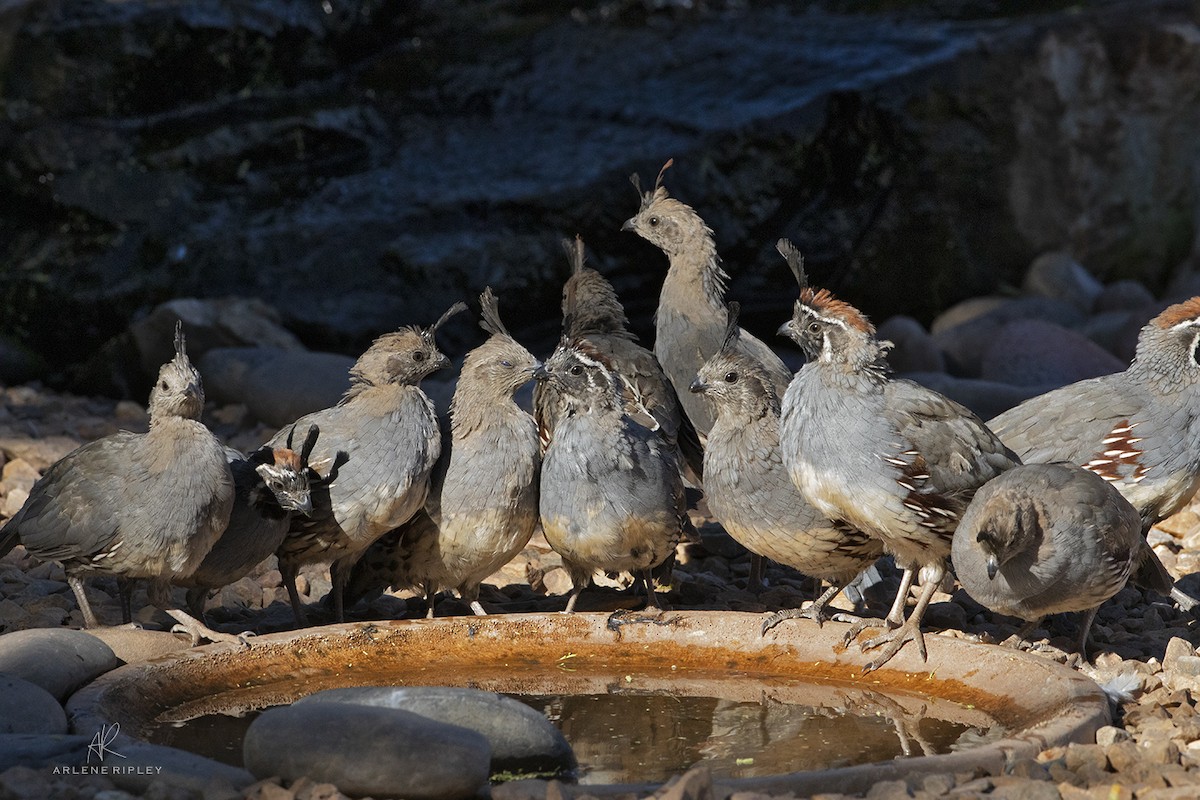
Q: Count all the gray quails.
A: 11